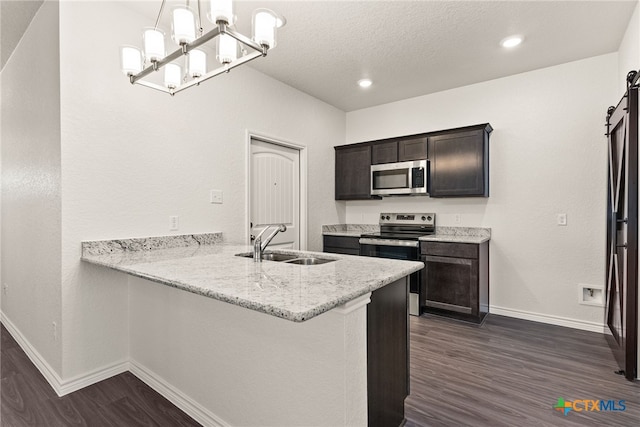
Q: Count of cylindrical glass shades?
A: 8